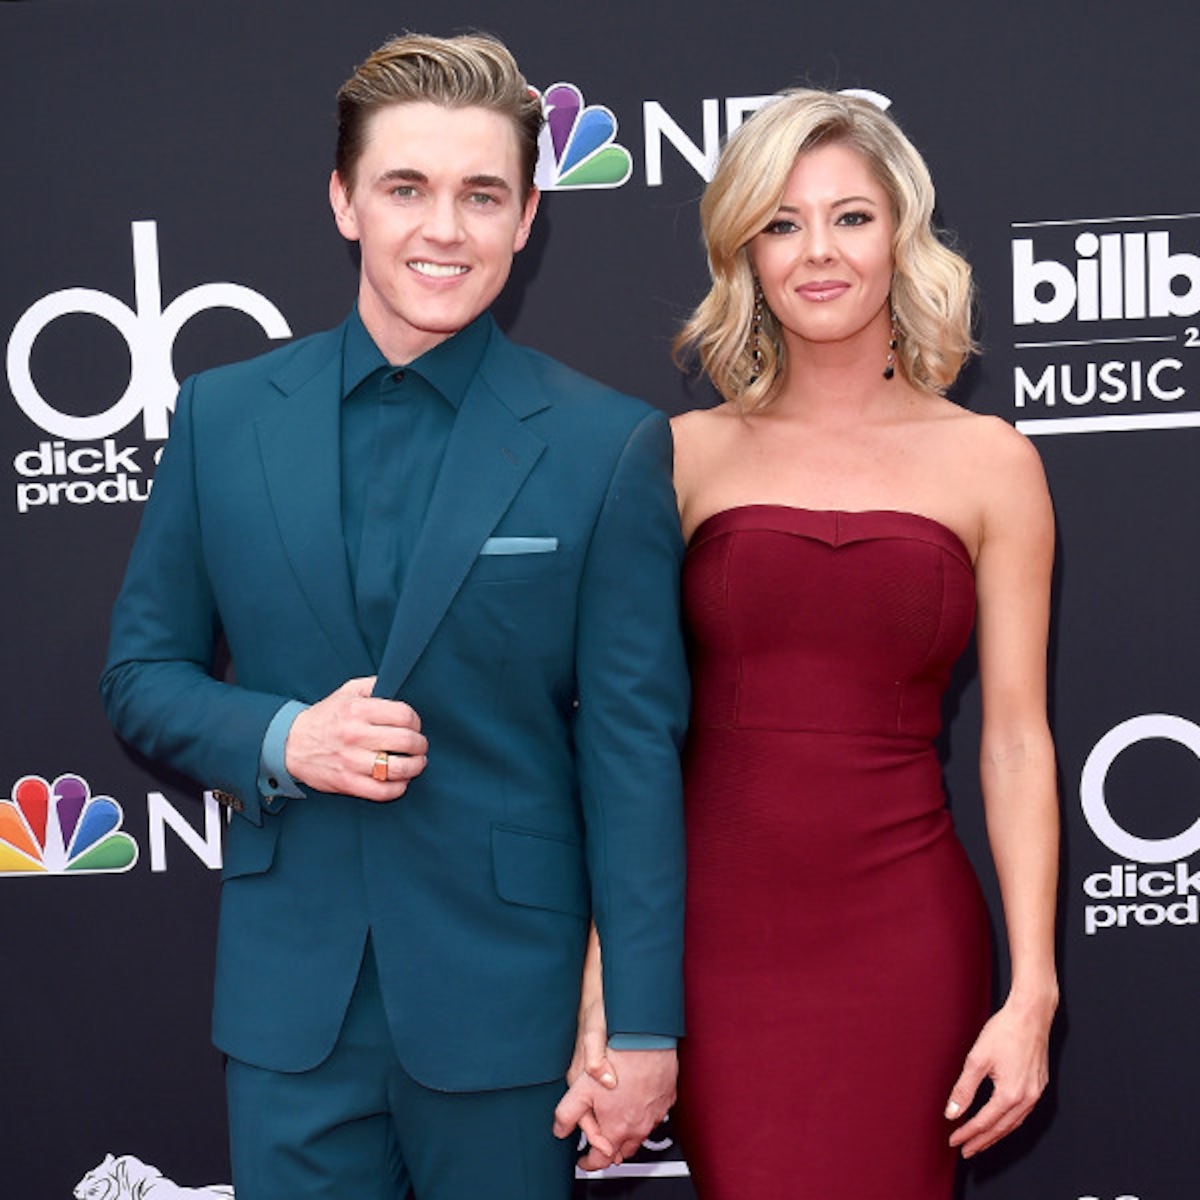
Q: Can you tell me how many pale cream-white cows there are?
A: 0